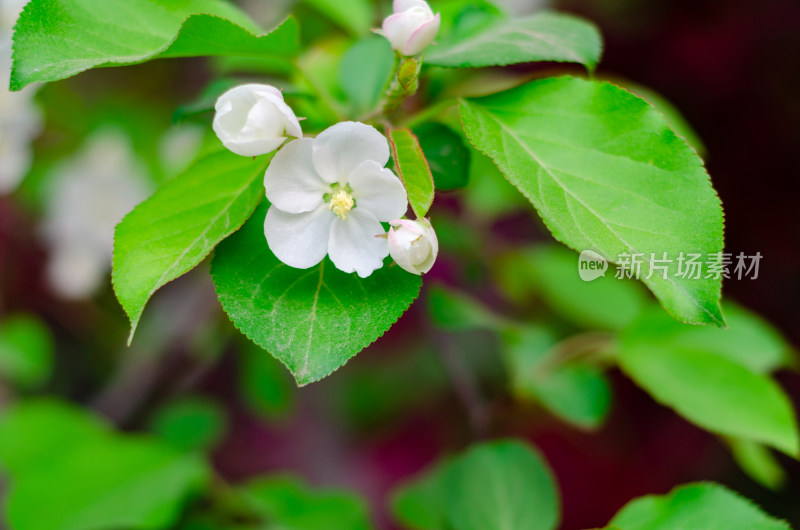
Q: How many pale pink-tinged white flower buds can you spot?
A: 3